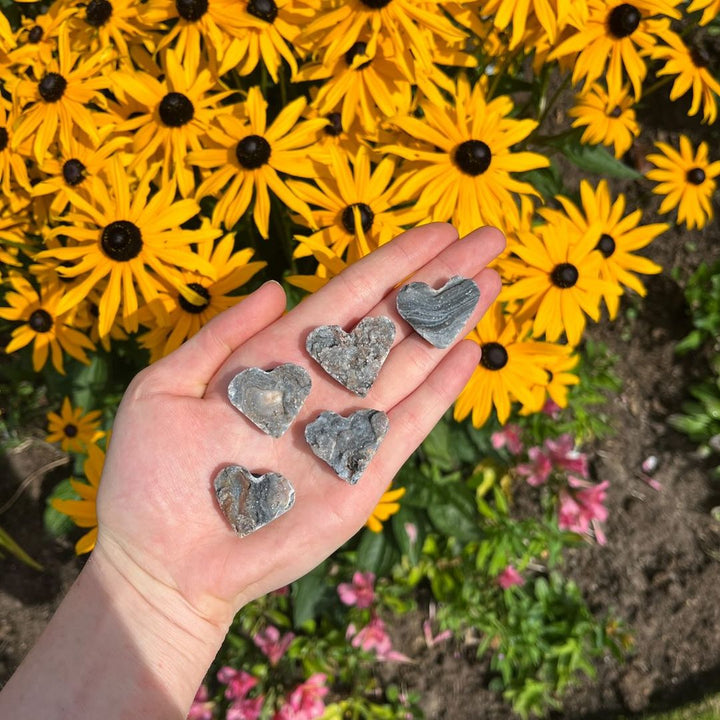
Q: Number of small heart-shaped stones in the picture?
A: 5